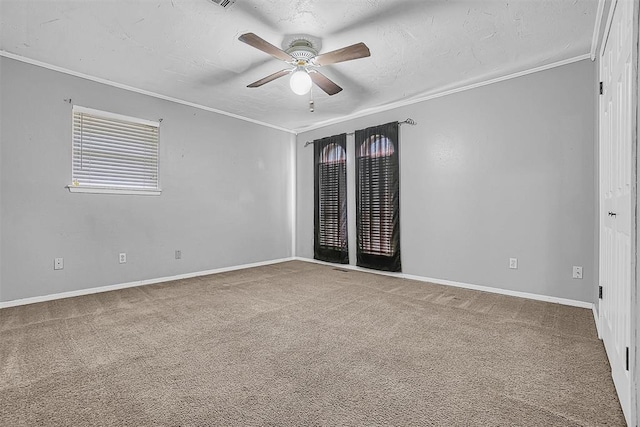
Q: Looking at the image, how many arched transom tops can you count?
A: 2